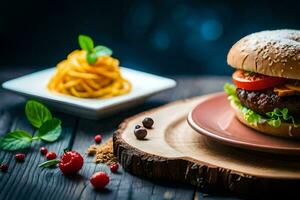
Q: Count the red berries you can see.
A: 8